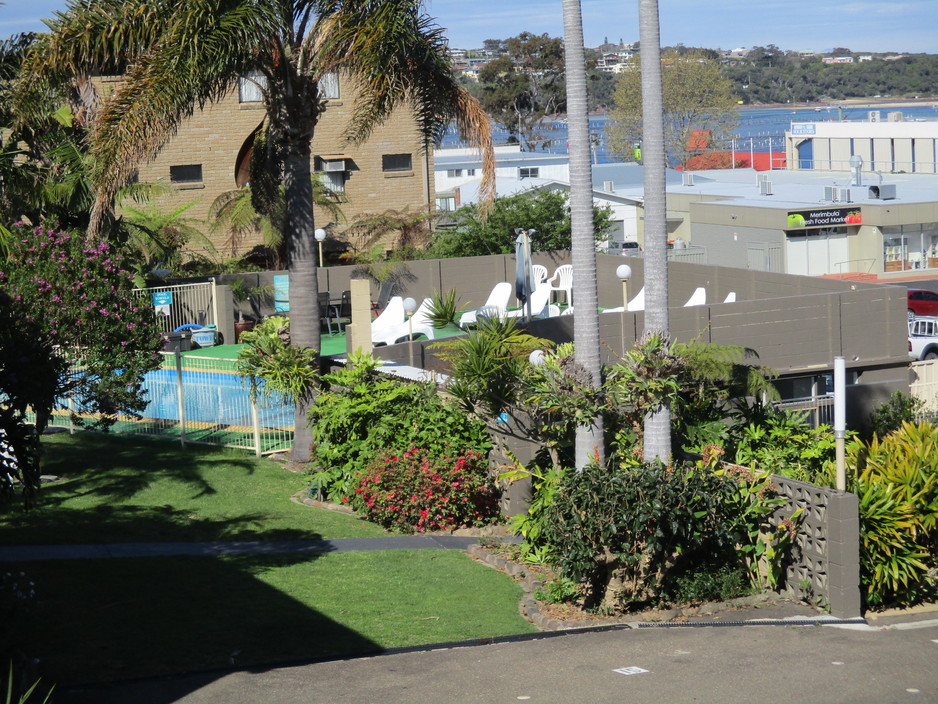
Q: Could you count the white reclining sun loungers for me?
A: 7